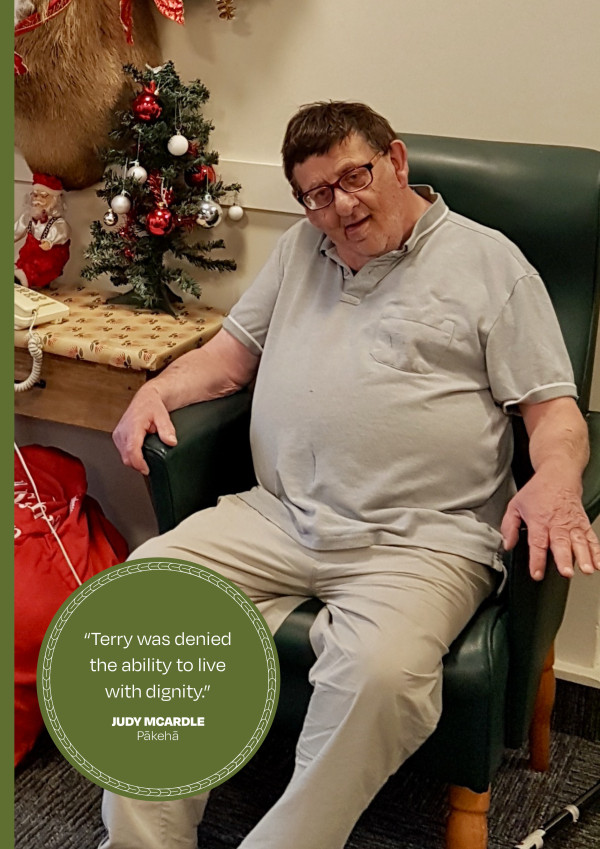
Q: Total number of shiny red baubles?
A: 3